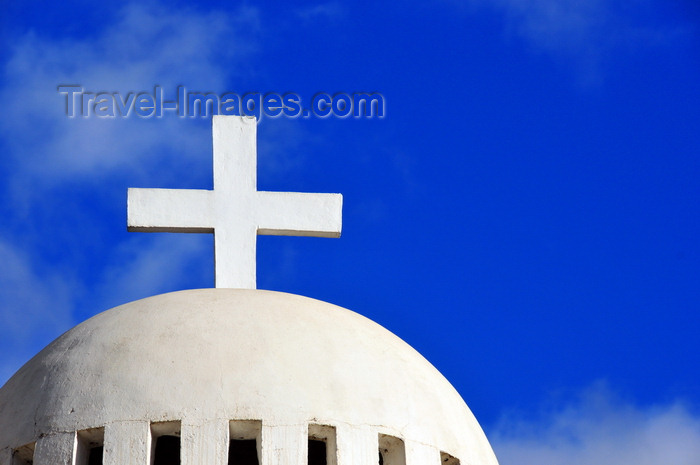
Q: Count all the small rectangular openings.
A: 7